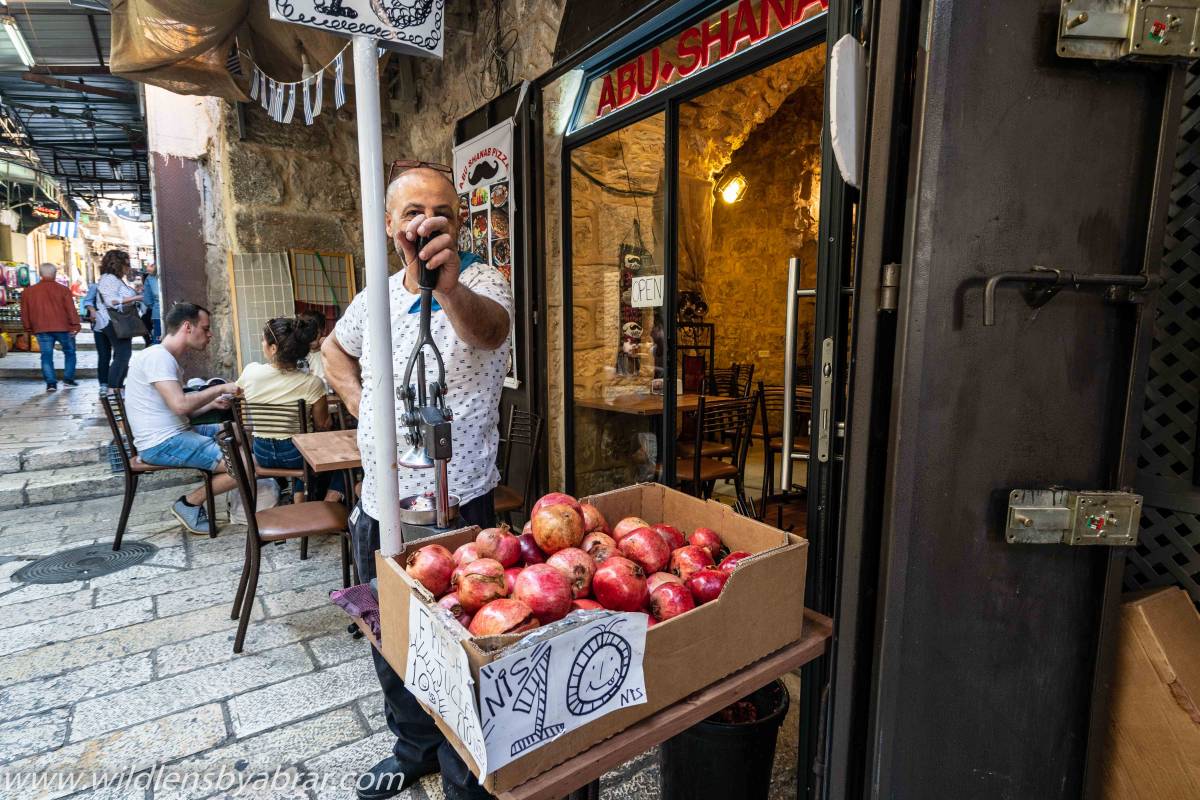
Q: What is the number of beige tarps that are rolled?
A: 1